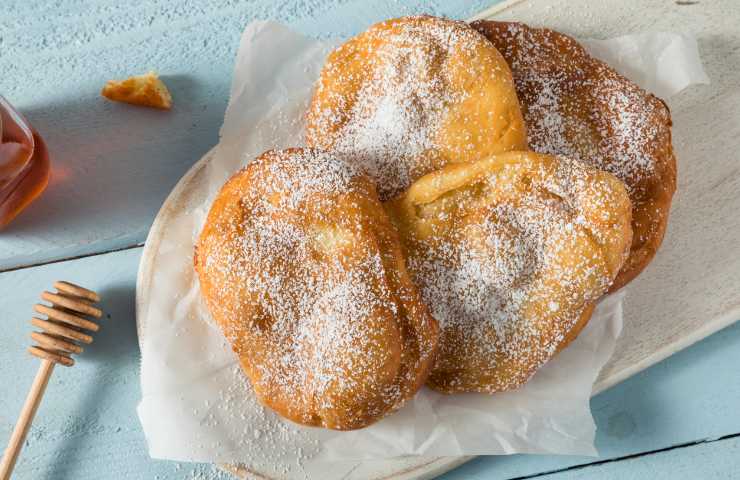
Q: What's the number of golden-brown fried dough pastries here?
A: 4